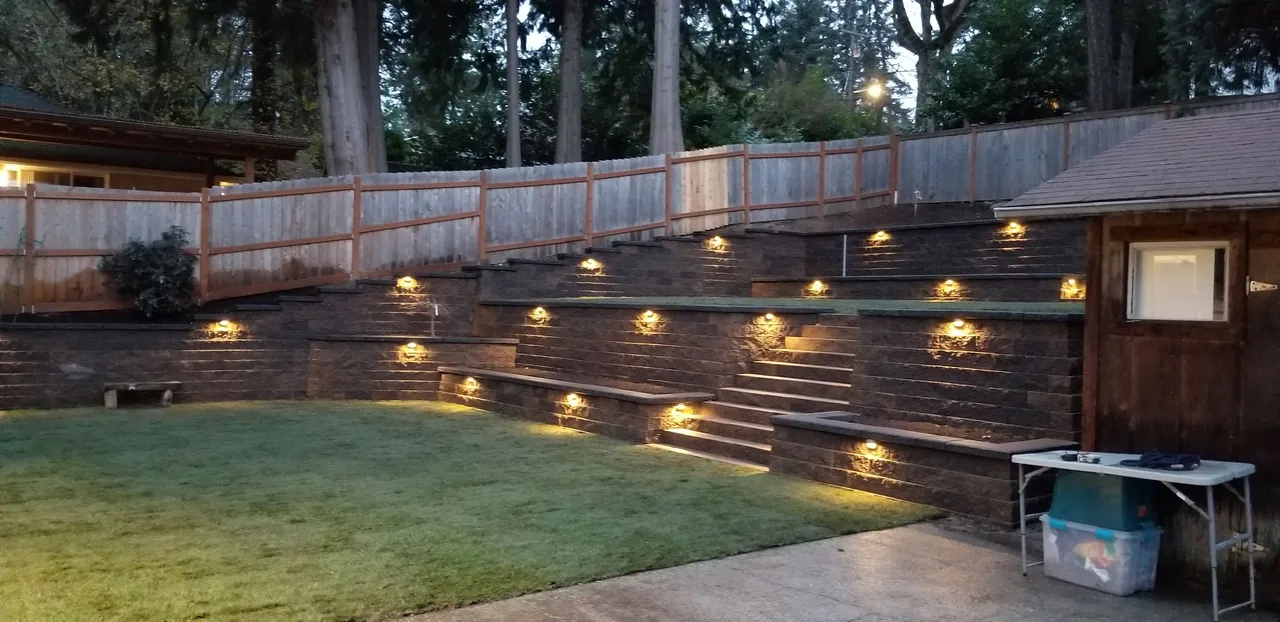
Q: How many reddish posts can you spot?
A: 13